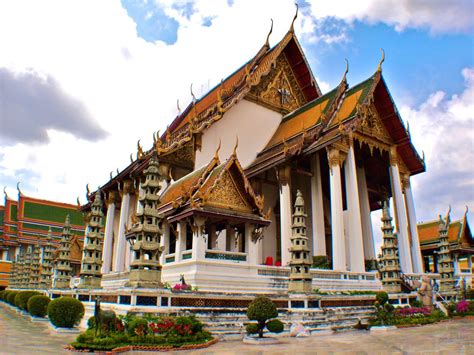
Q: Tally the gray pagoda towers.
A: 11